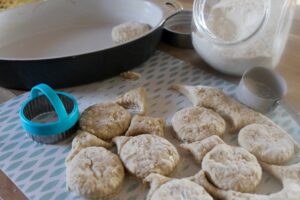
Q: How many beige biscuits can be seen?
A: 8